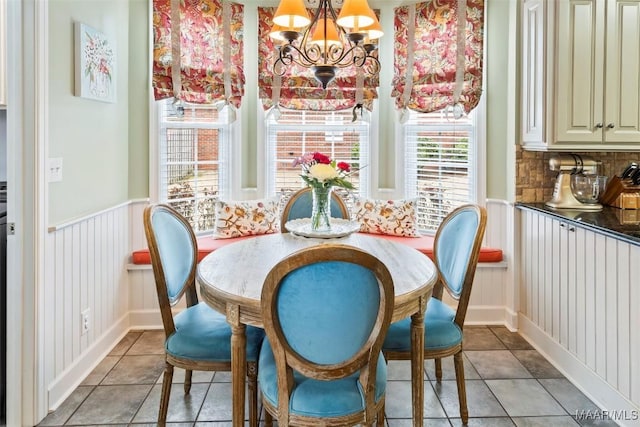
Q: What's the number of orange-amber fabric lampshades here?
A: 5